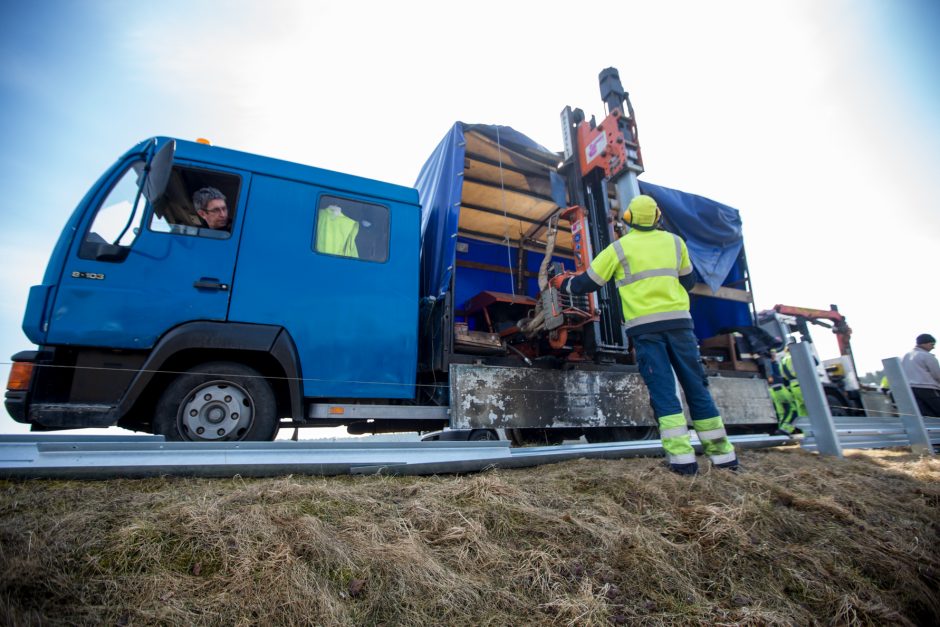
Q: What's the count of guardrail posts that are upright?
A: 2